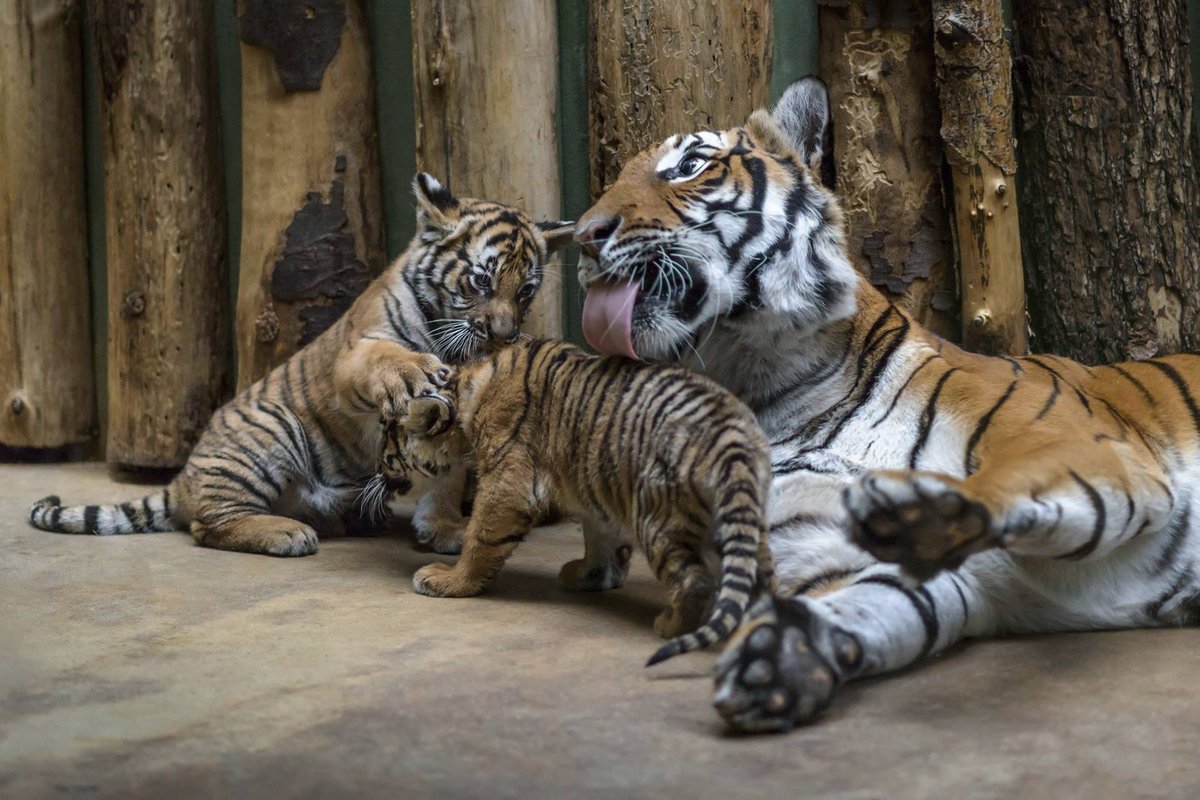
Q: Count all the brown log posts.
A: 8